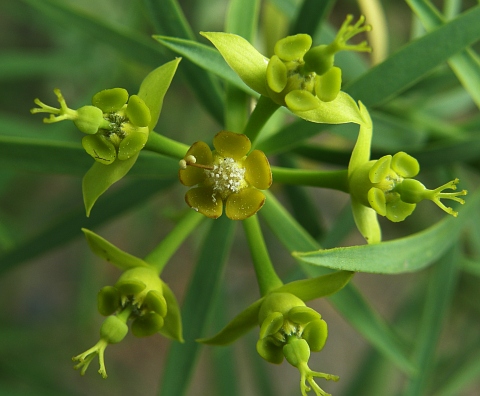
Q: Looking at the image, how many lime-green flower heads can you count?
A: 5